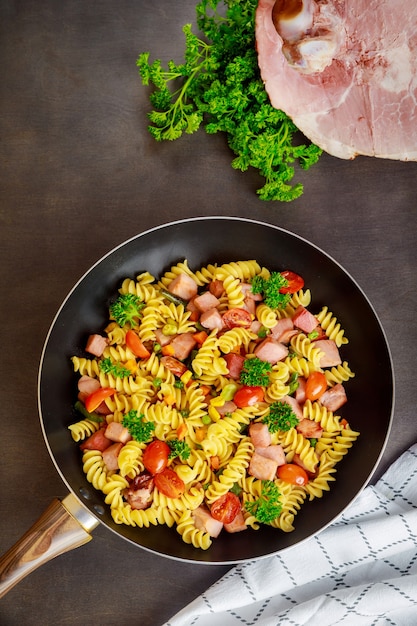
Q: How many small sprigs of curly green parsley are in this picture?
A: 8